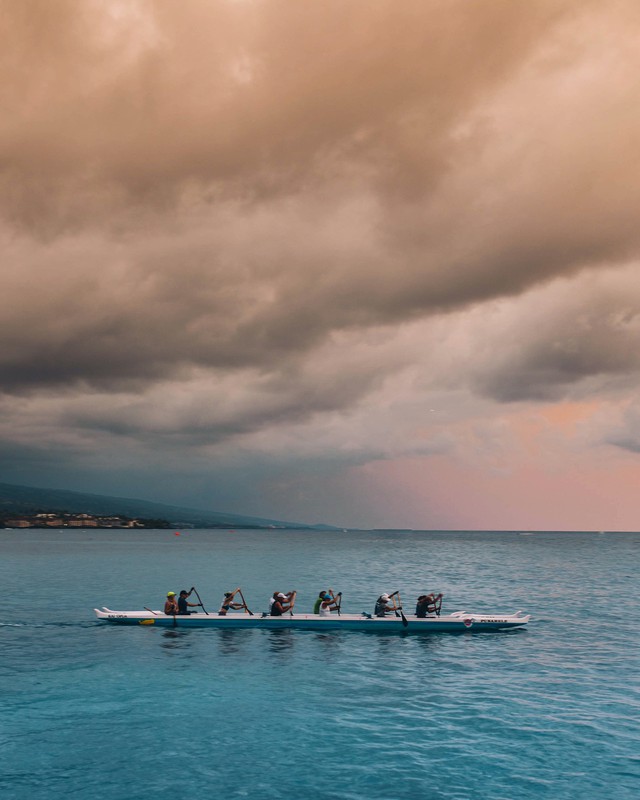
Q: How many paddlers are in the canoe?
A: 12